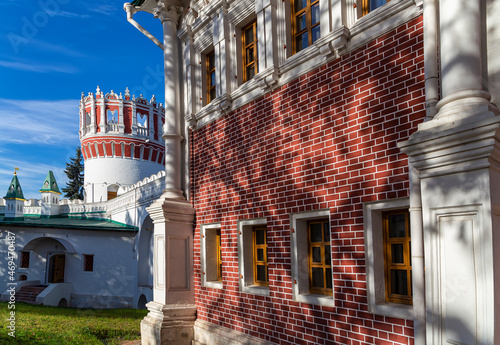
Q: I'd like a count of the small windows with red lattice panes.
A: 2